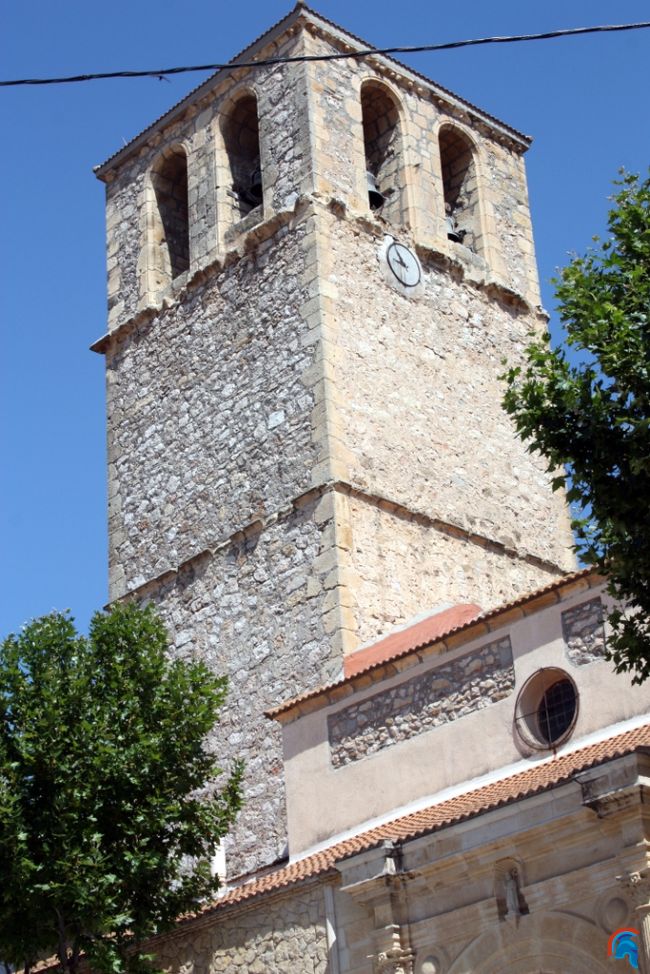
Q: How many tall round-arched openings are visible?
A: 4